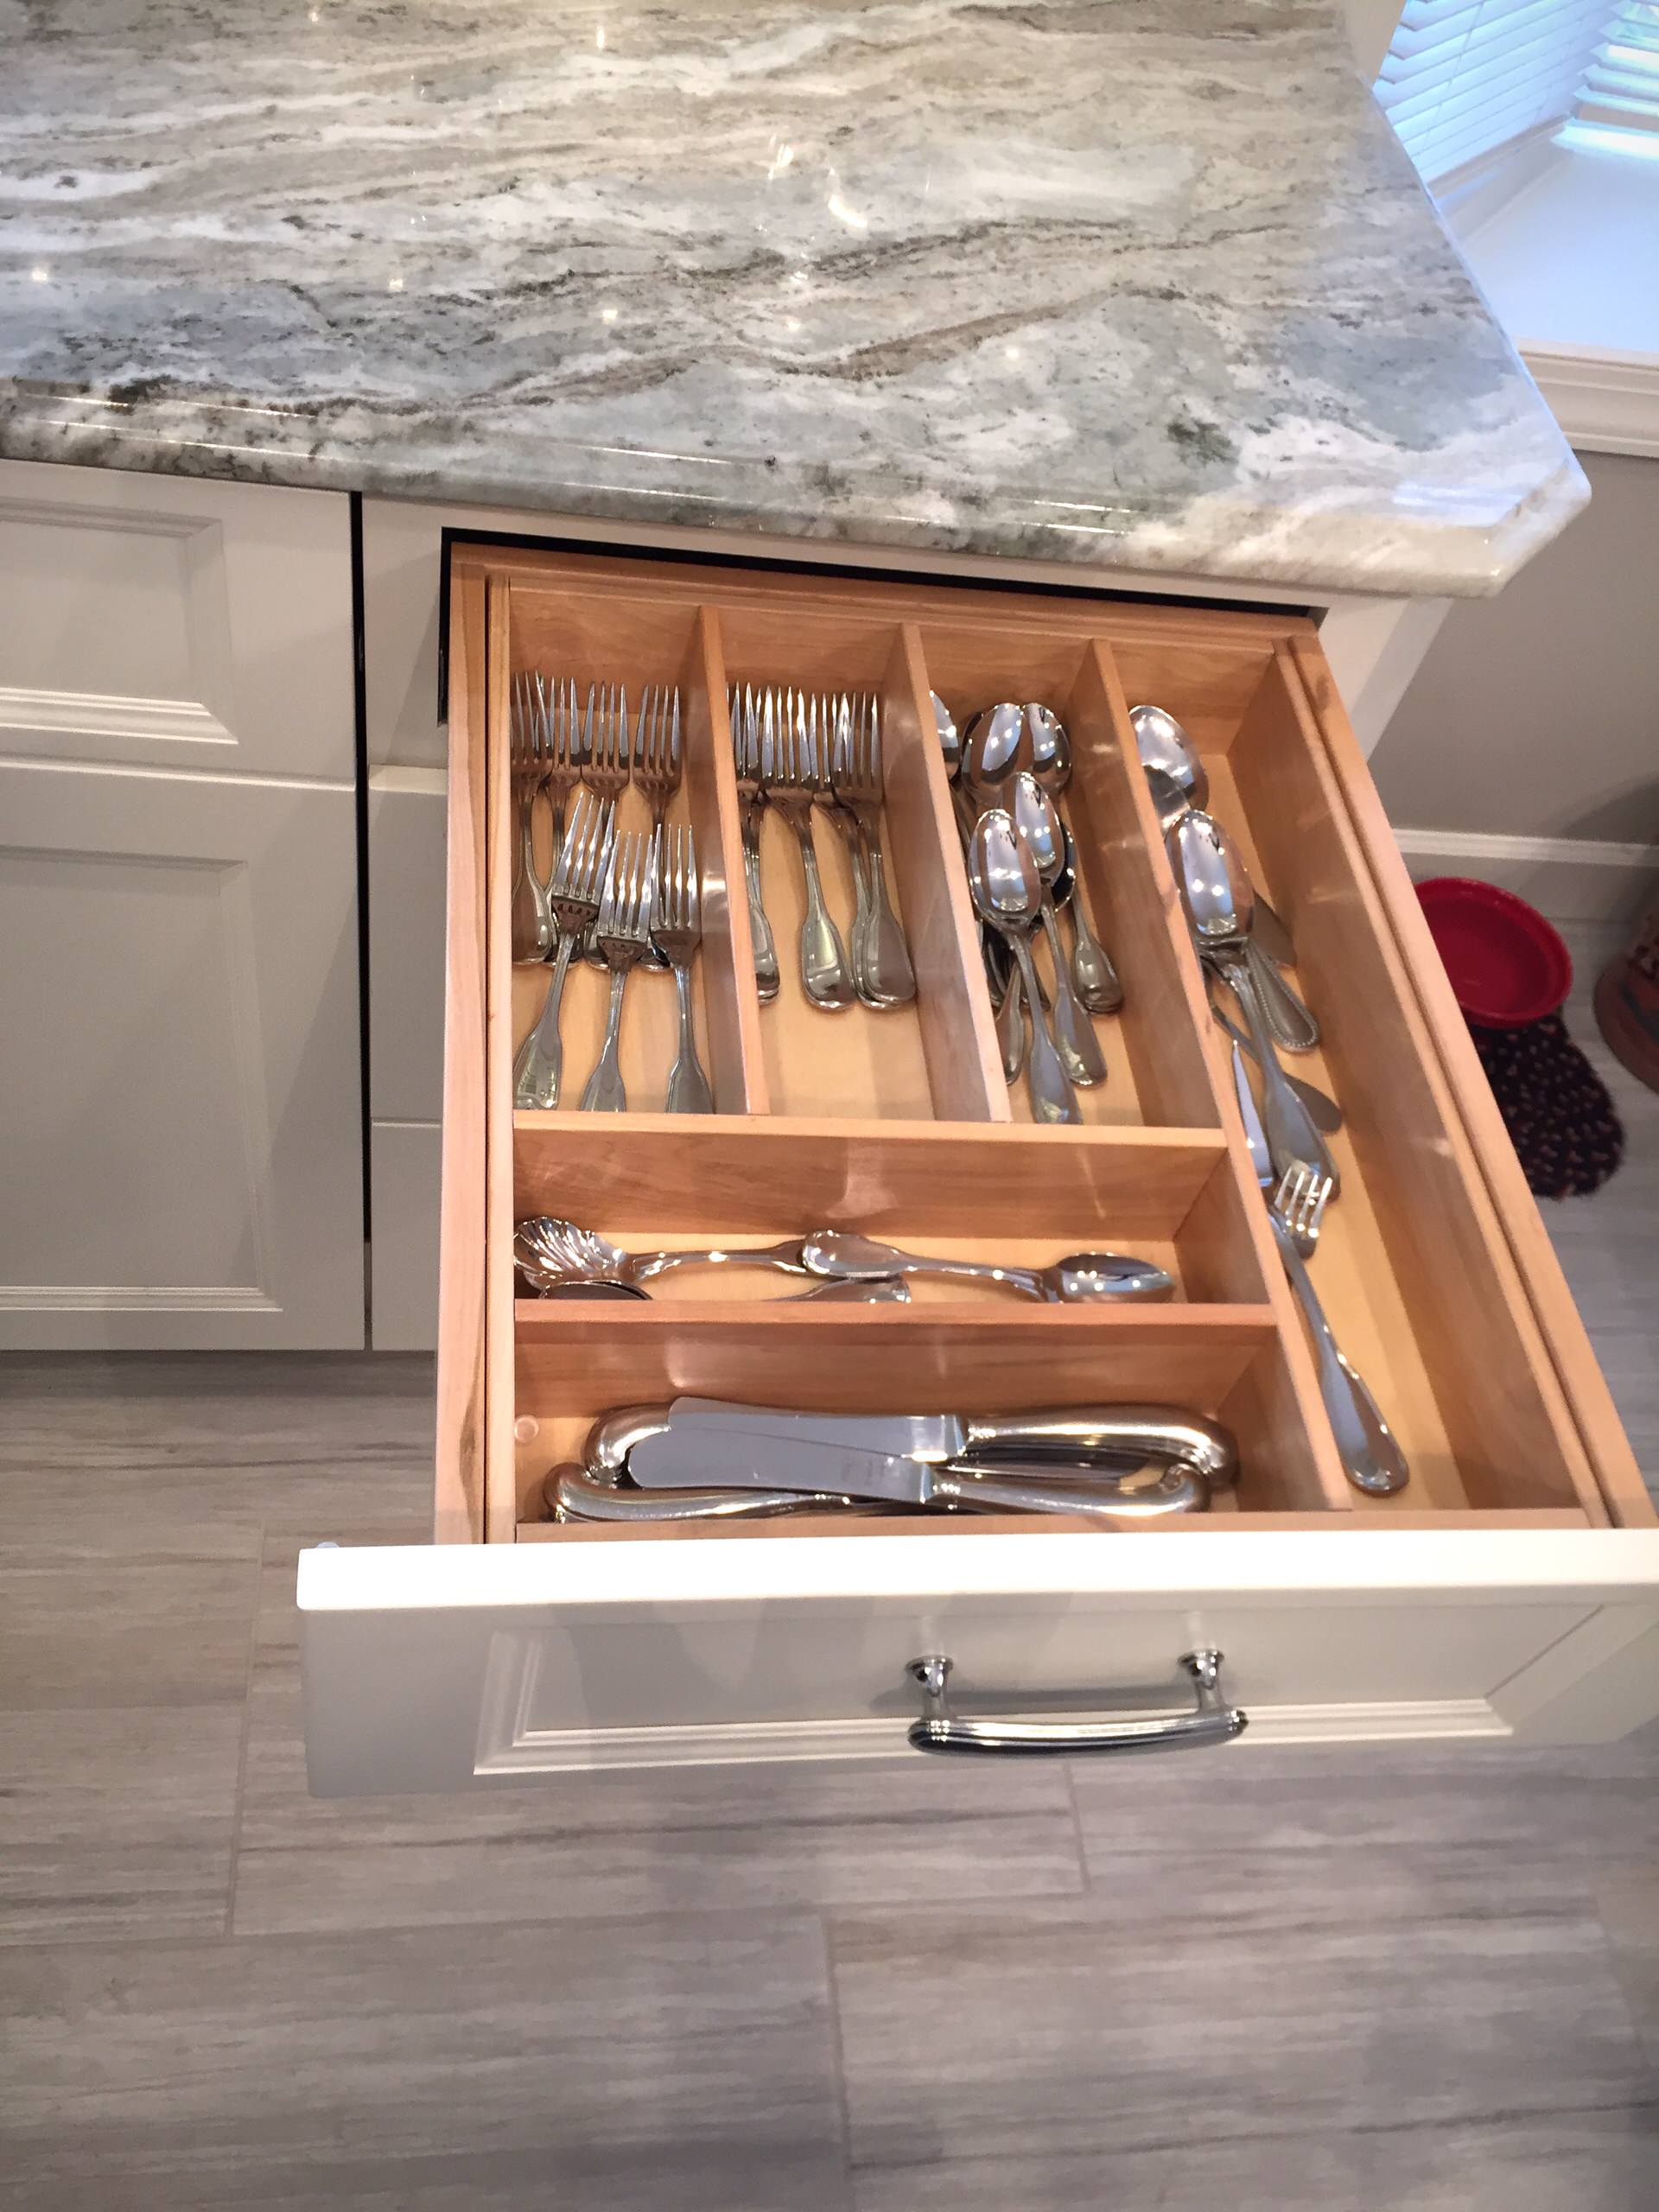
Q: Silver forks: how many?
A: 13